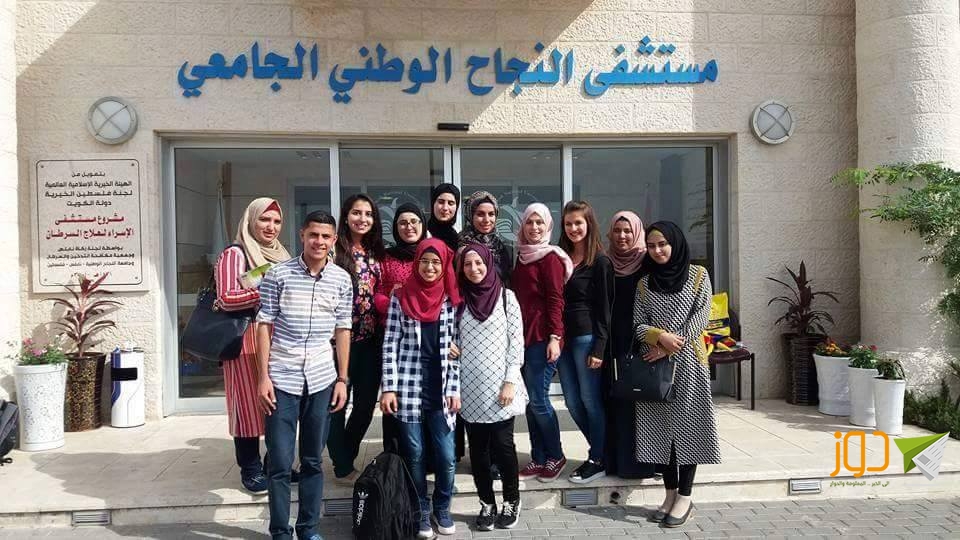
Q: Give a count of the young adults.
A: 12